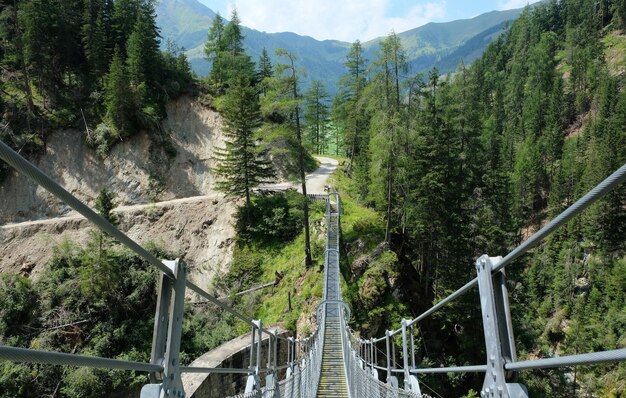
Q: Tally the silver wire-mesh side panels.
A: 2